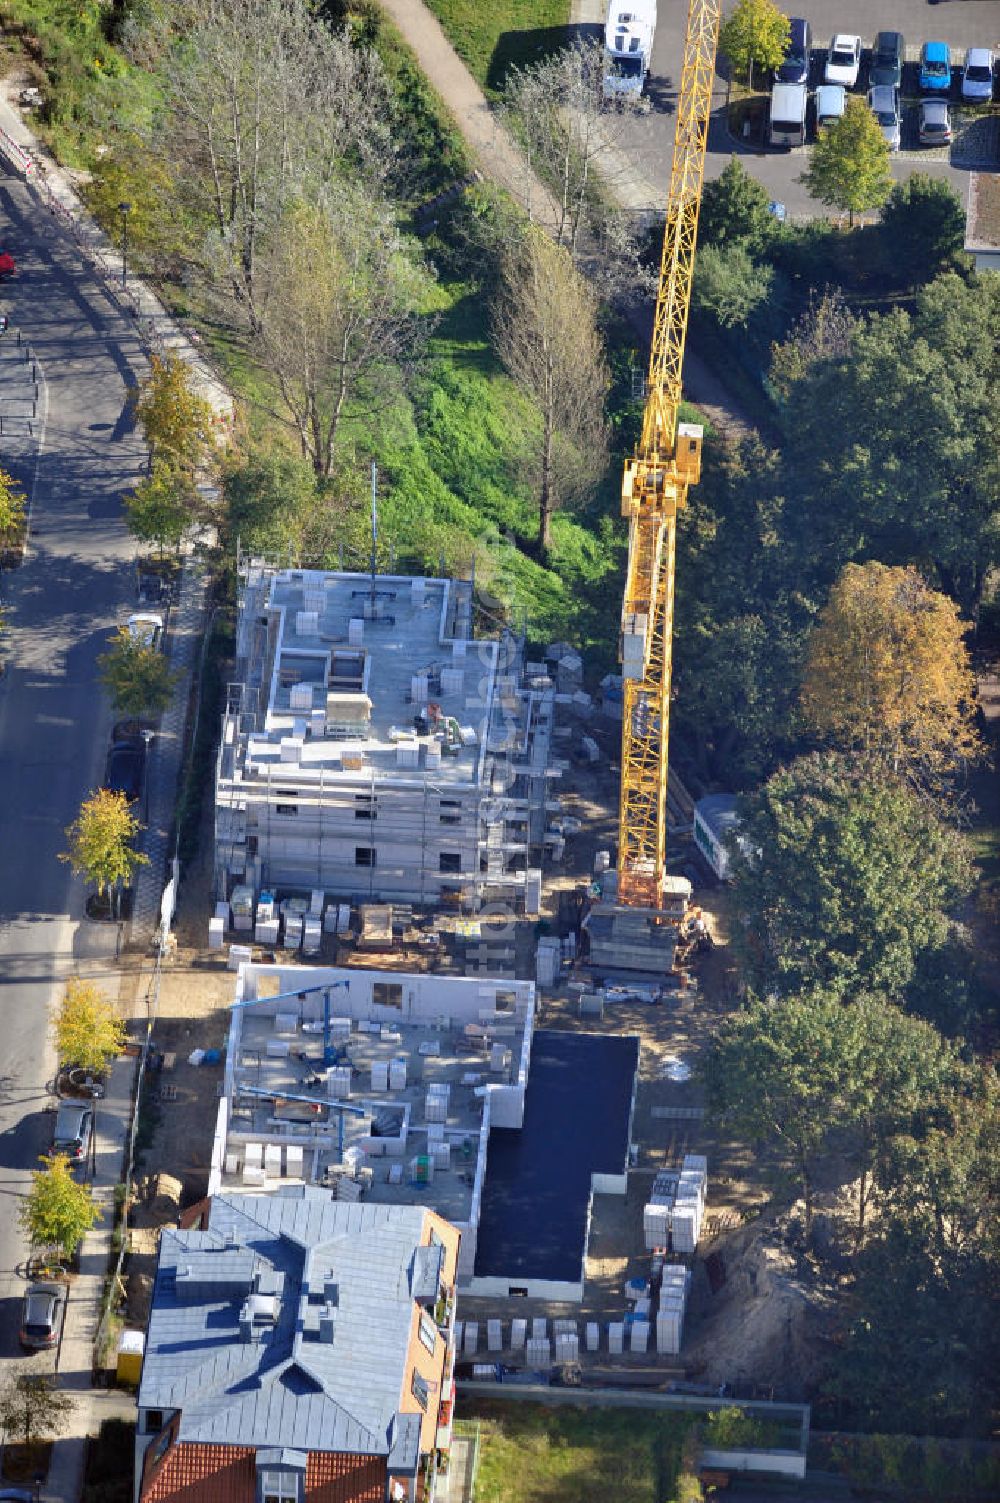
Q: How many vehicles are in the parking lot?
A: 10